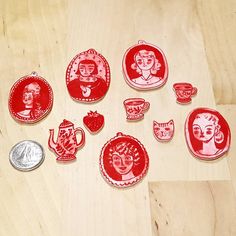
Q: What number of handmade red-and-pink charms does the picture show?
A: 10